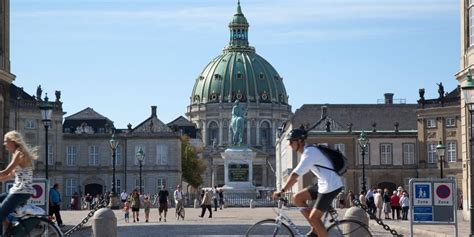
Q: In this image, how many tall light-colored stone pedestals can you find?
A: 1